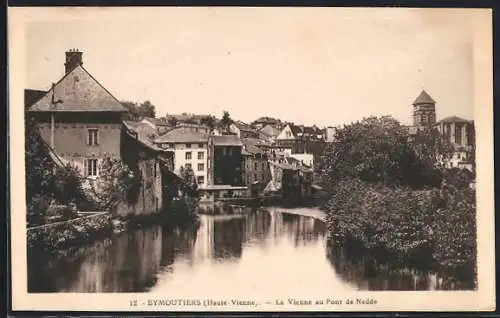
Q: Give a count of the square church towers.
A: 1